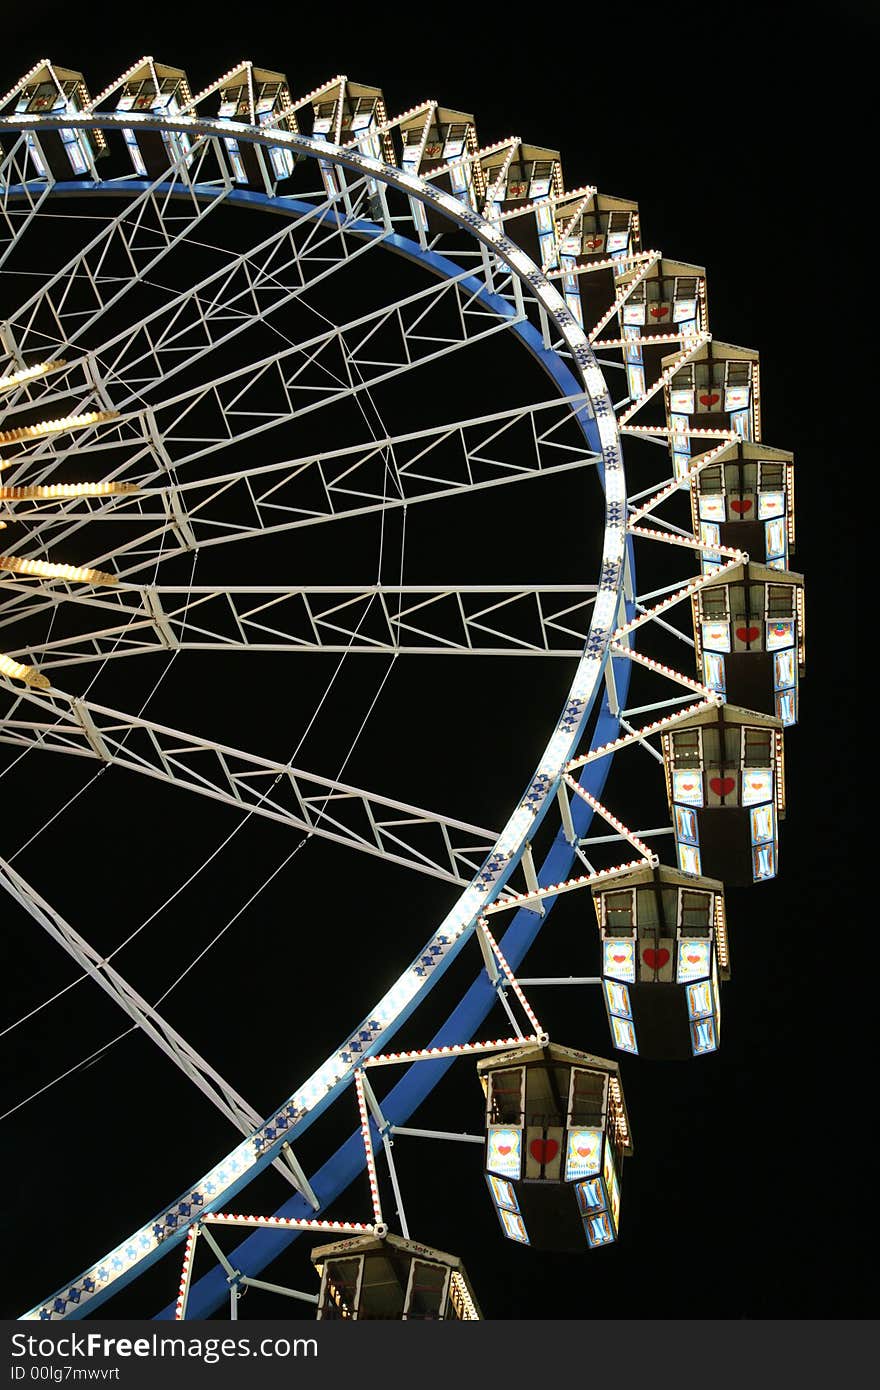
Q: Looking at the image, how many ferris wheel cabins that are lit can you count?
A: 15